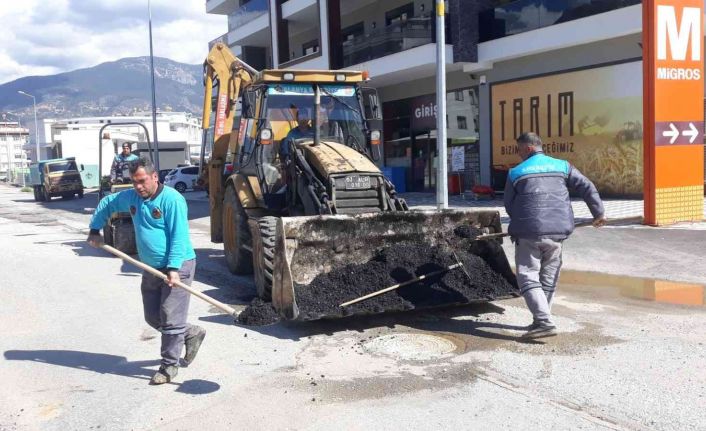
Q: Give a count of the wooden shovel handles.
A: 3